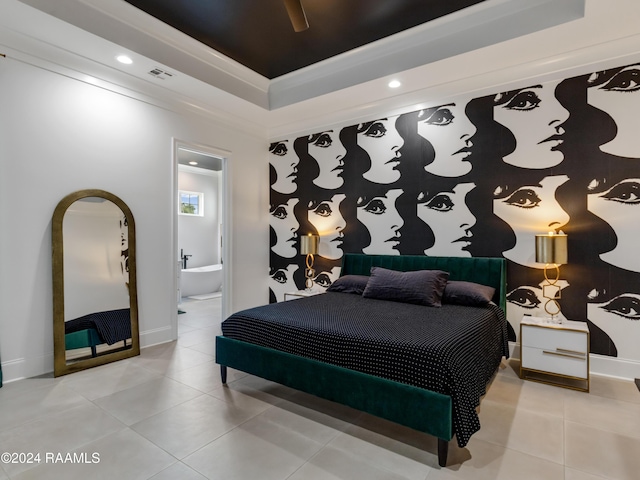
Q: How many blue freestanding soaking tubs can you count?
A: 0